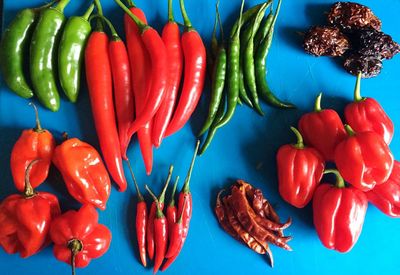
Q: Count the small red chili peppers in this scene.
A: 6